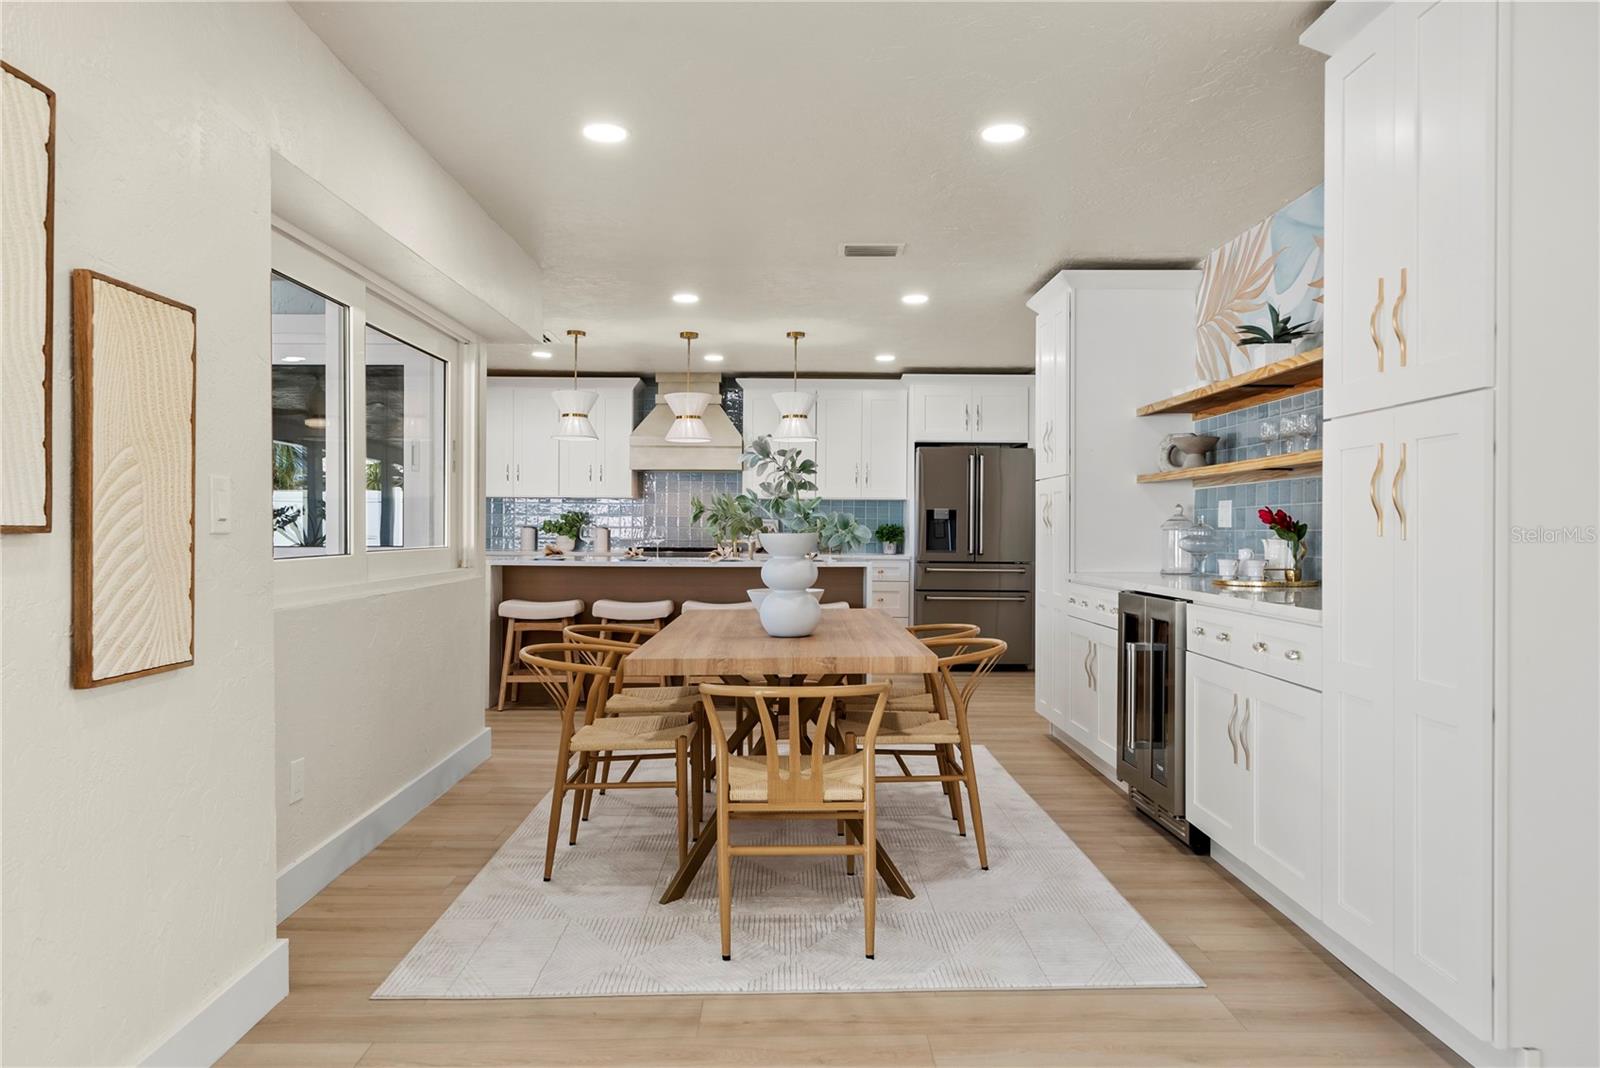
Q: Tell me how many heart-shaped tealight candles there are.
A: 0